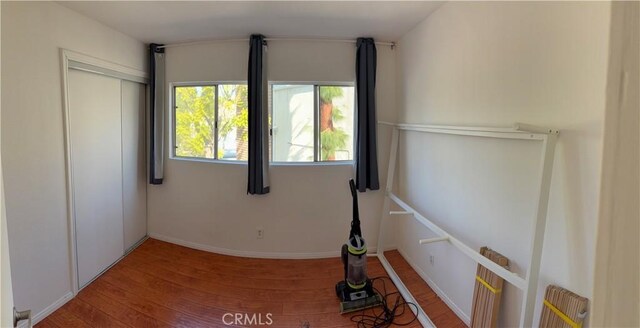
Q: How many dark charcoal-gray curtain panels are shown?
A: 3